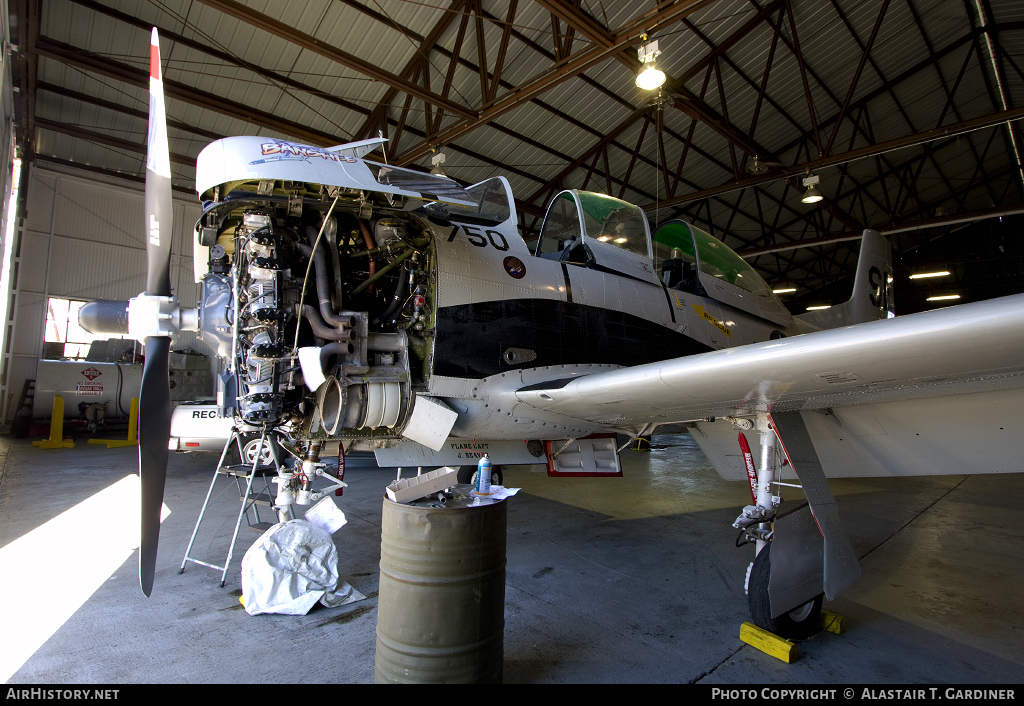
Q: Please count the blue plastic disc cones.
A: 0